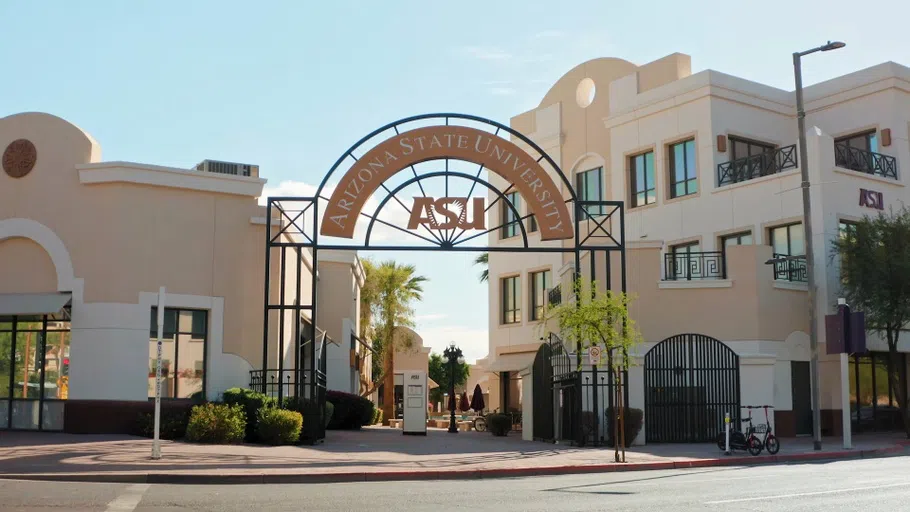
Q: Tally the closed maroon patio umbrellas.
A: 3